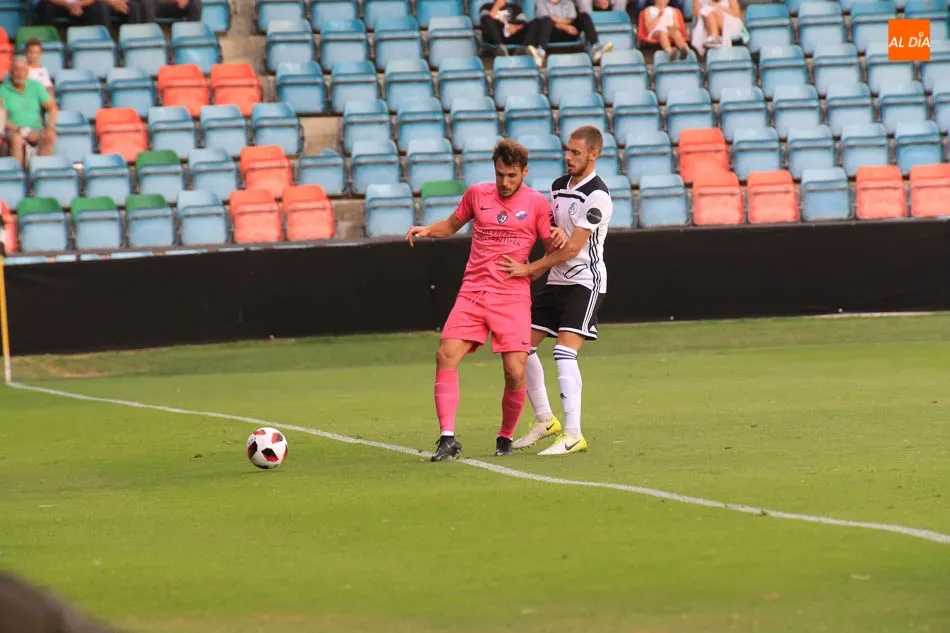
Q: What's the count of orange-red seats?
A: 14